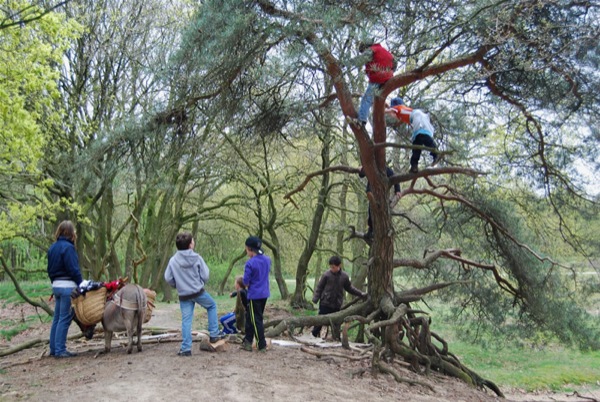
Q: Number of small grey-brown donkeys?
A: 1